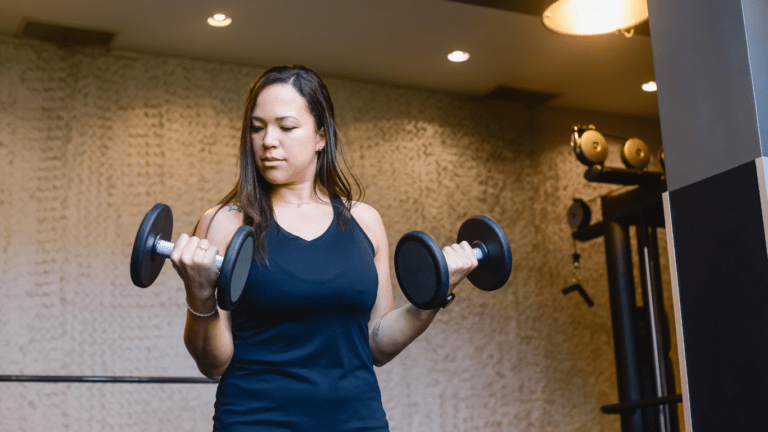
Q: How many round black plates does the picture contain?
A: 4